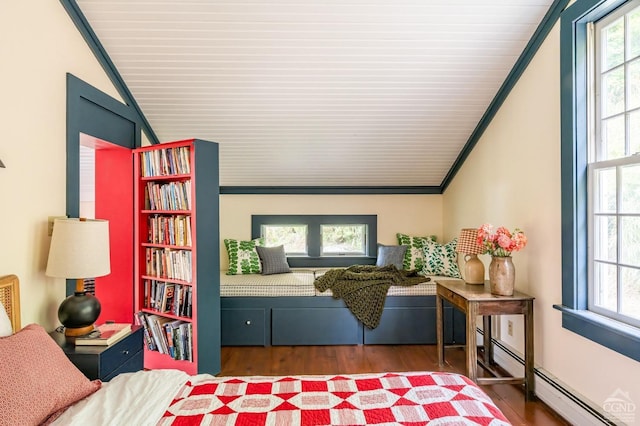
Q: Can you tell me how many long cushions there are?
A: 2